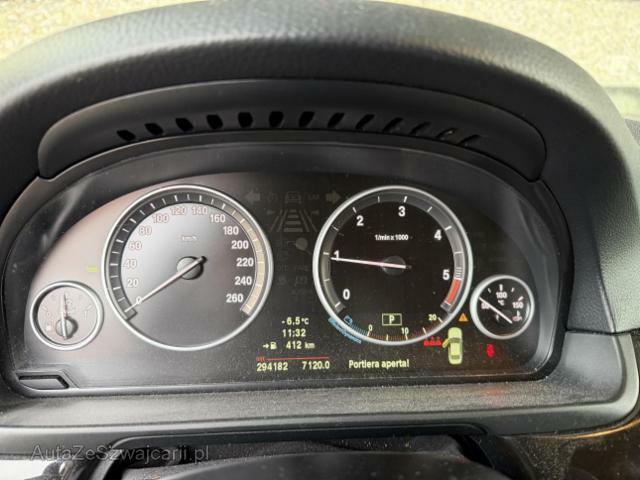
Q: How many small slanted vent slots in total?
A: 13